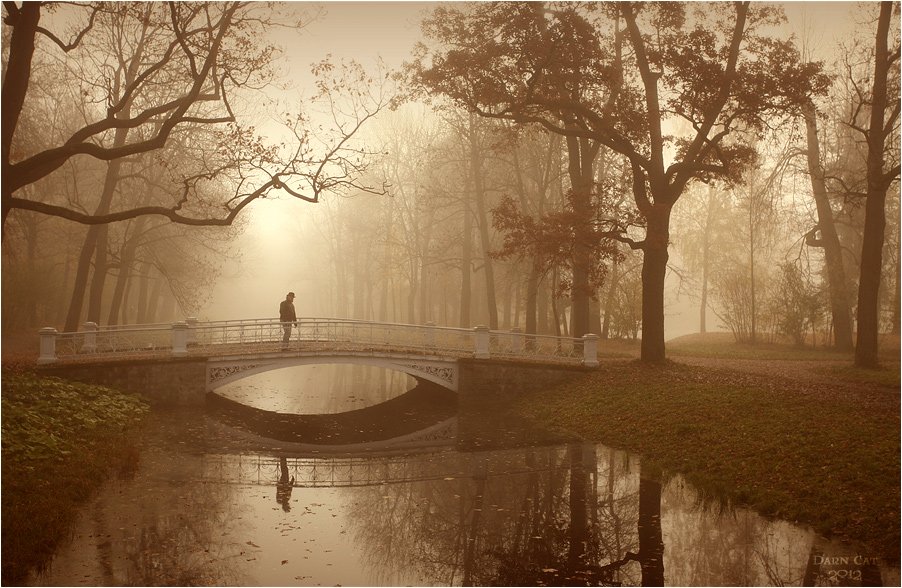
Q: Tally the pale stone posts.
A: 8